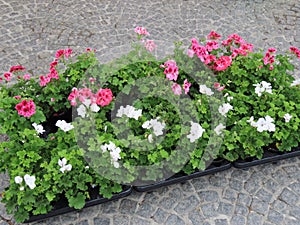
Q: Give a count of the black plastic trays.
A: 3